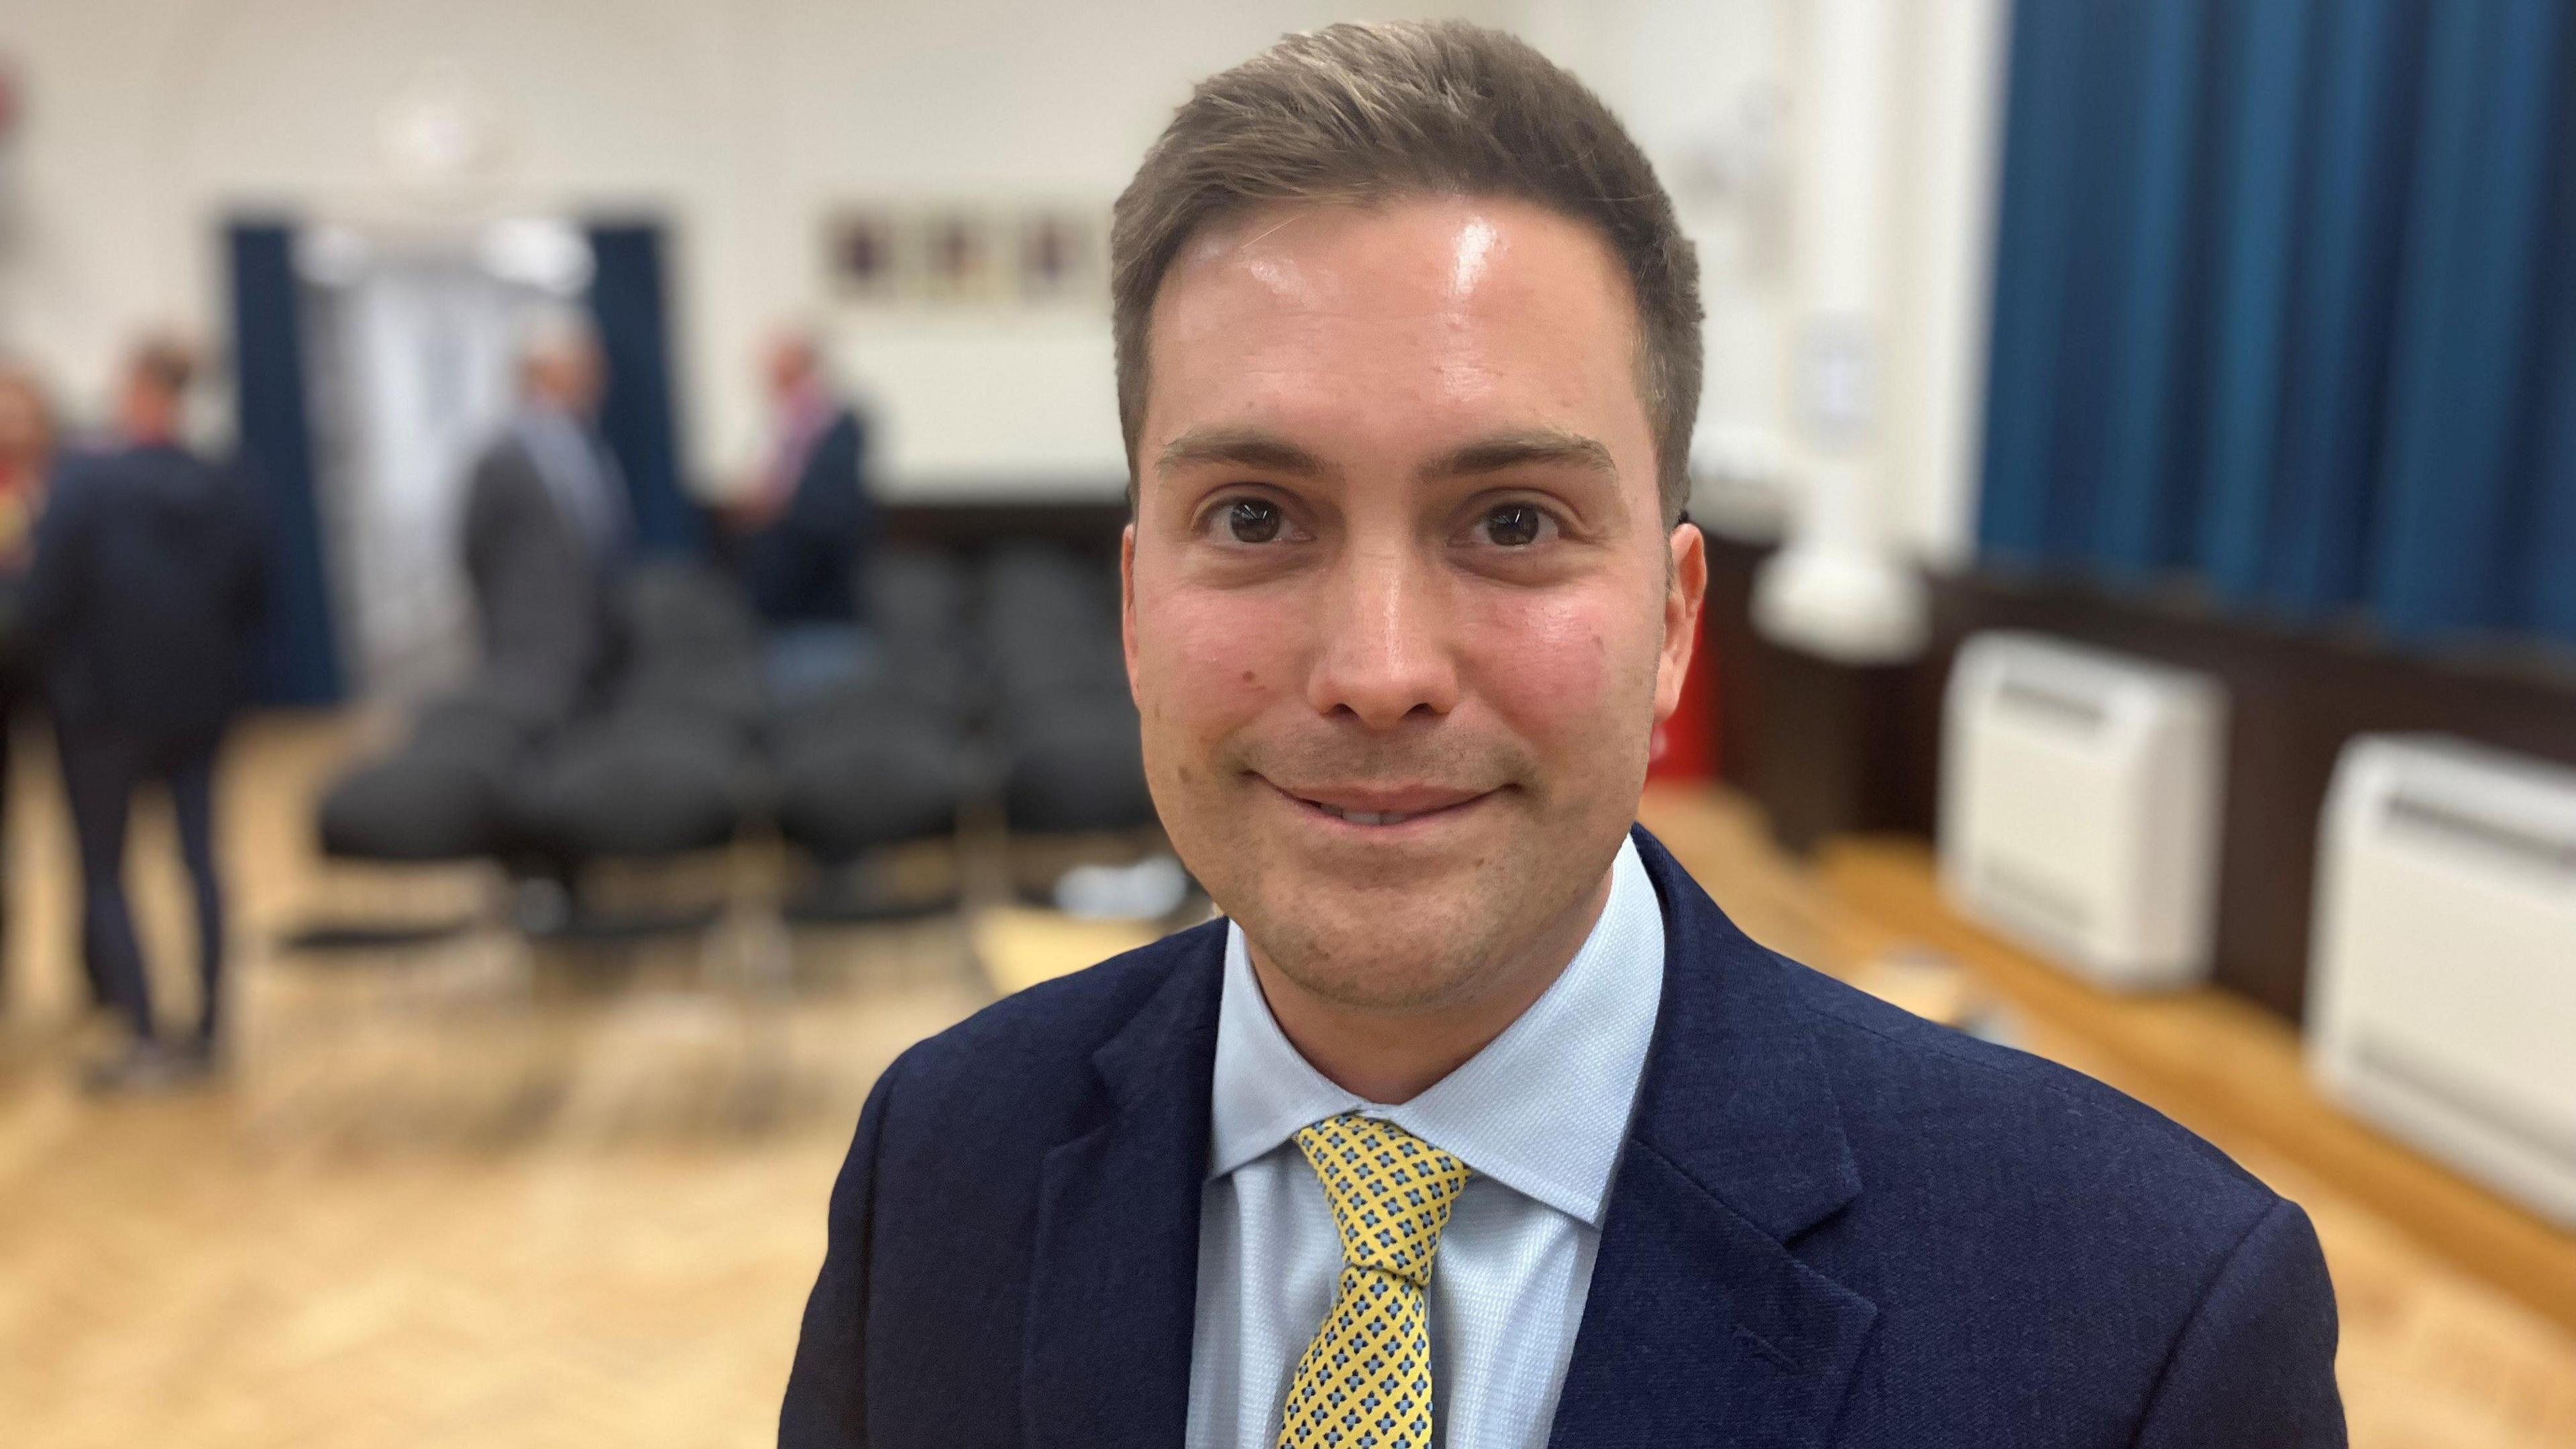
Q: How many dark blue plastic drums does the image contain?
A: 0